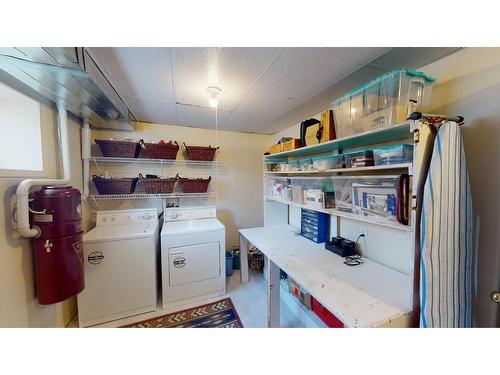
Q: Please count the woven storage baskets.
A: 6